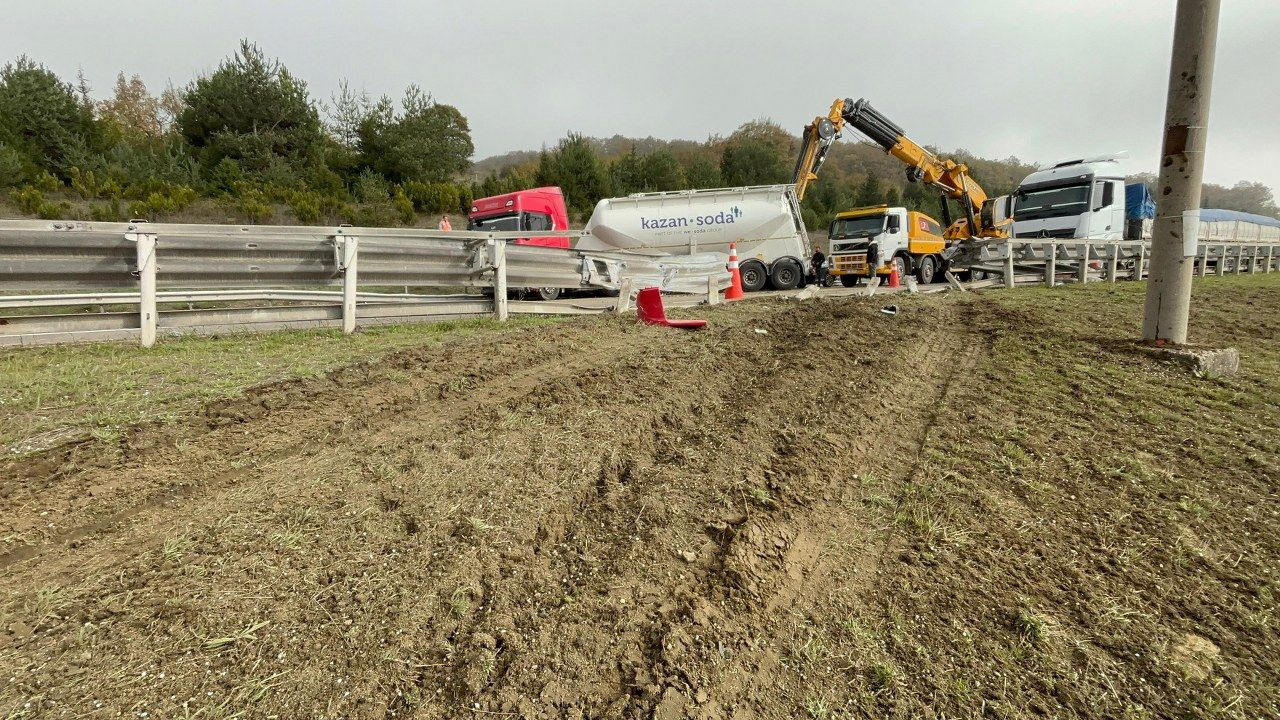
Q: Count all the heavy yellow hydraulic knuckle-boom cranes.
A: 1